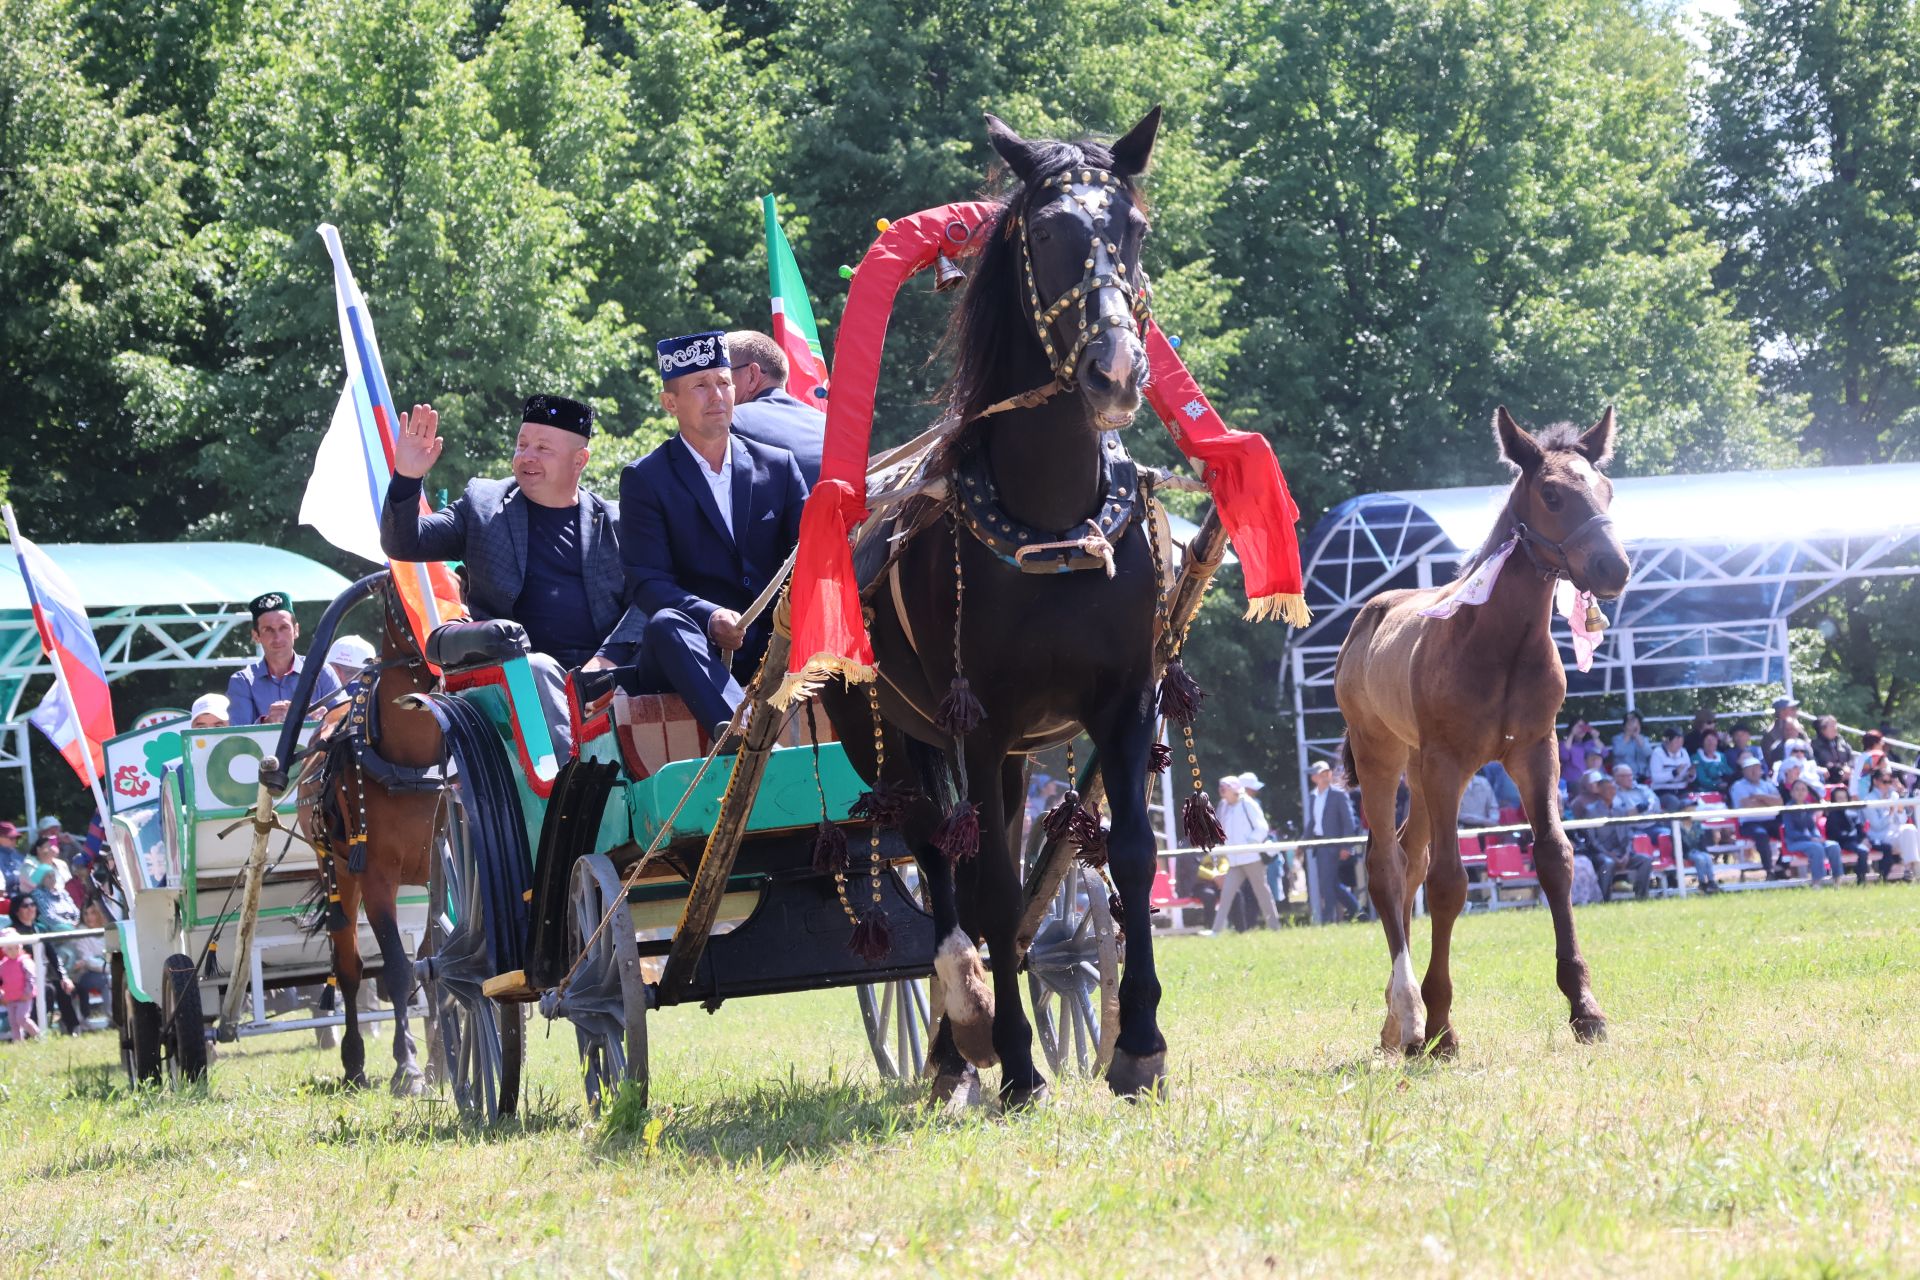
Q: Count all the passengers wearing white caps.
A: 2